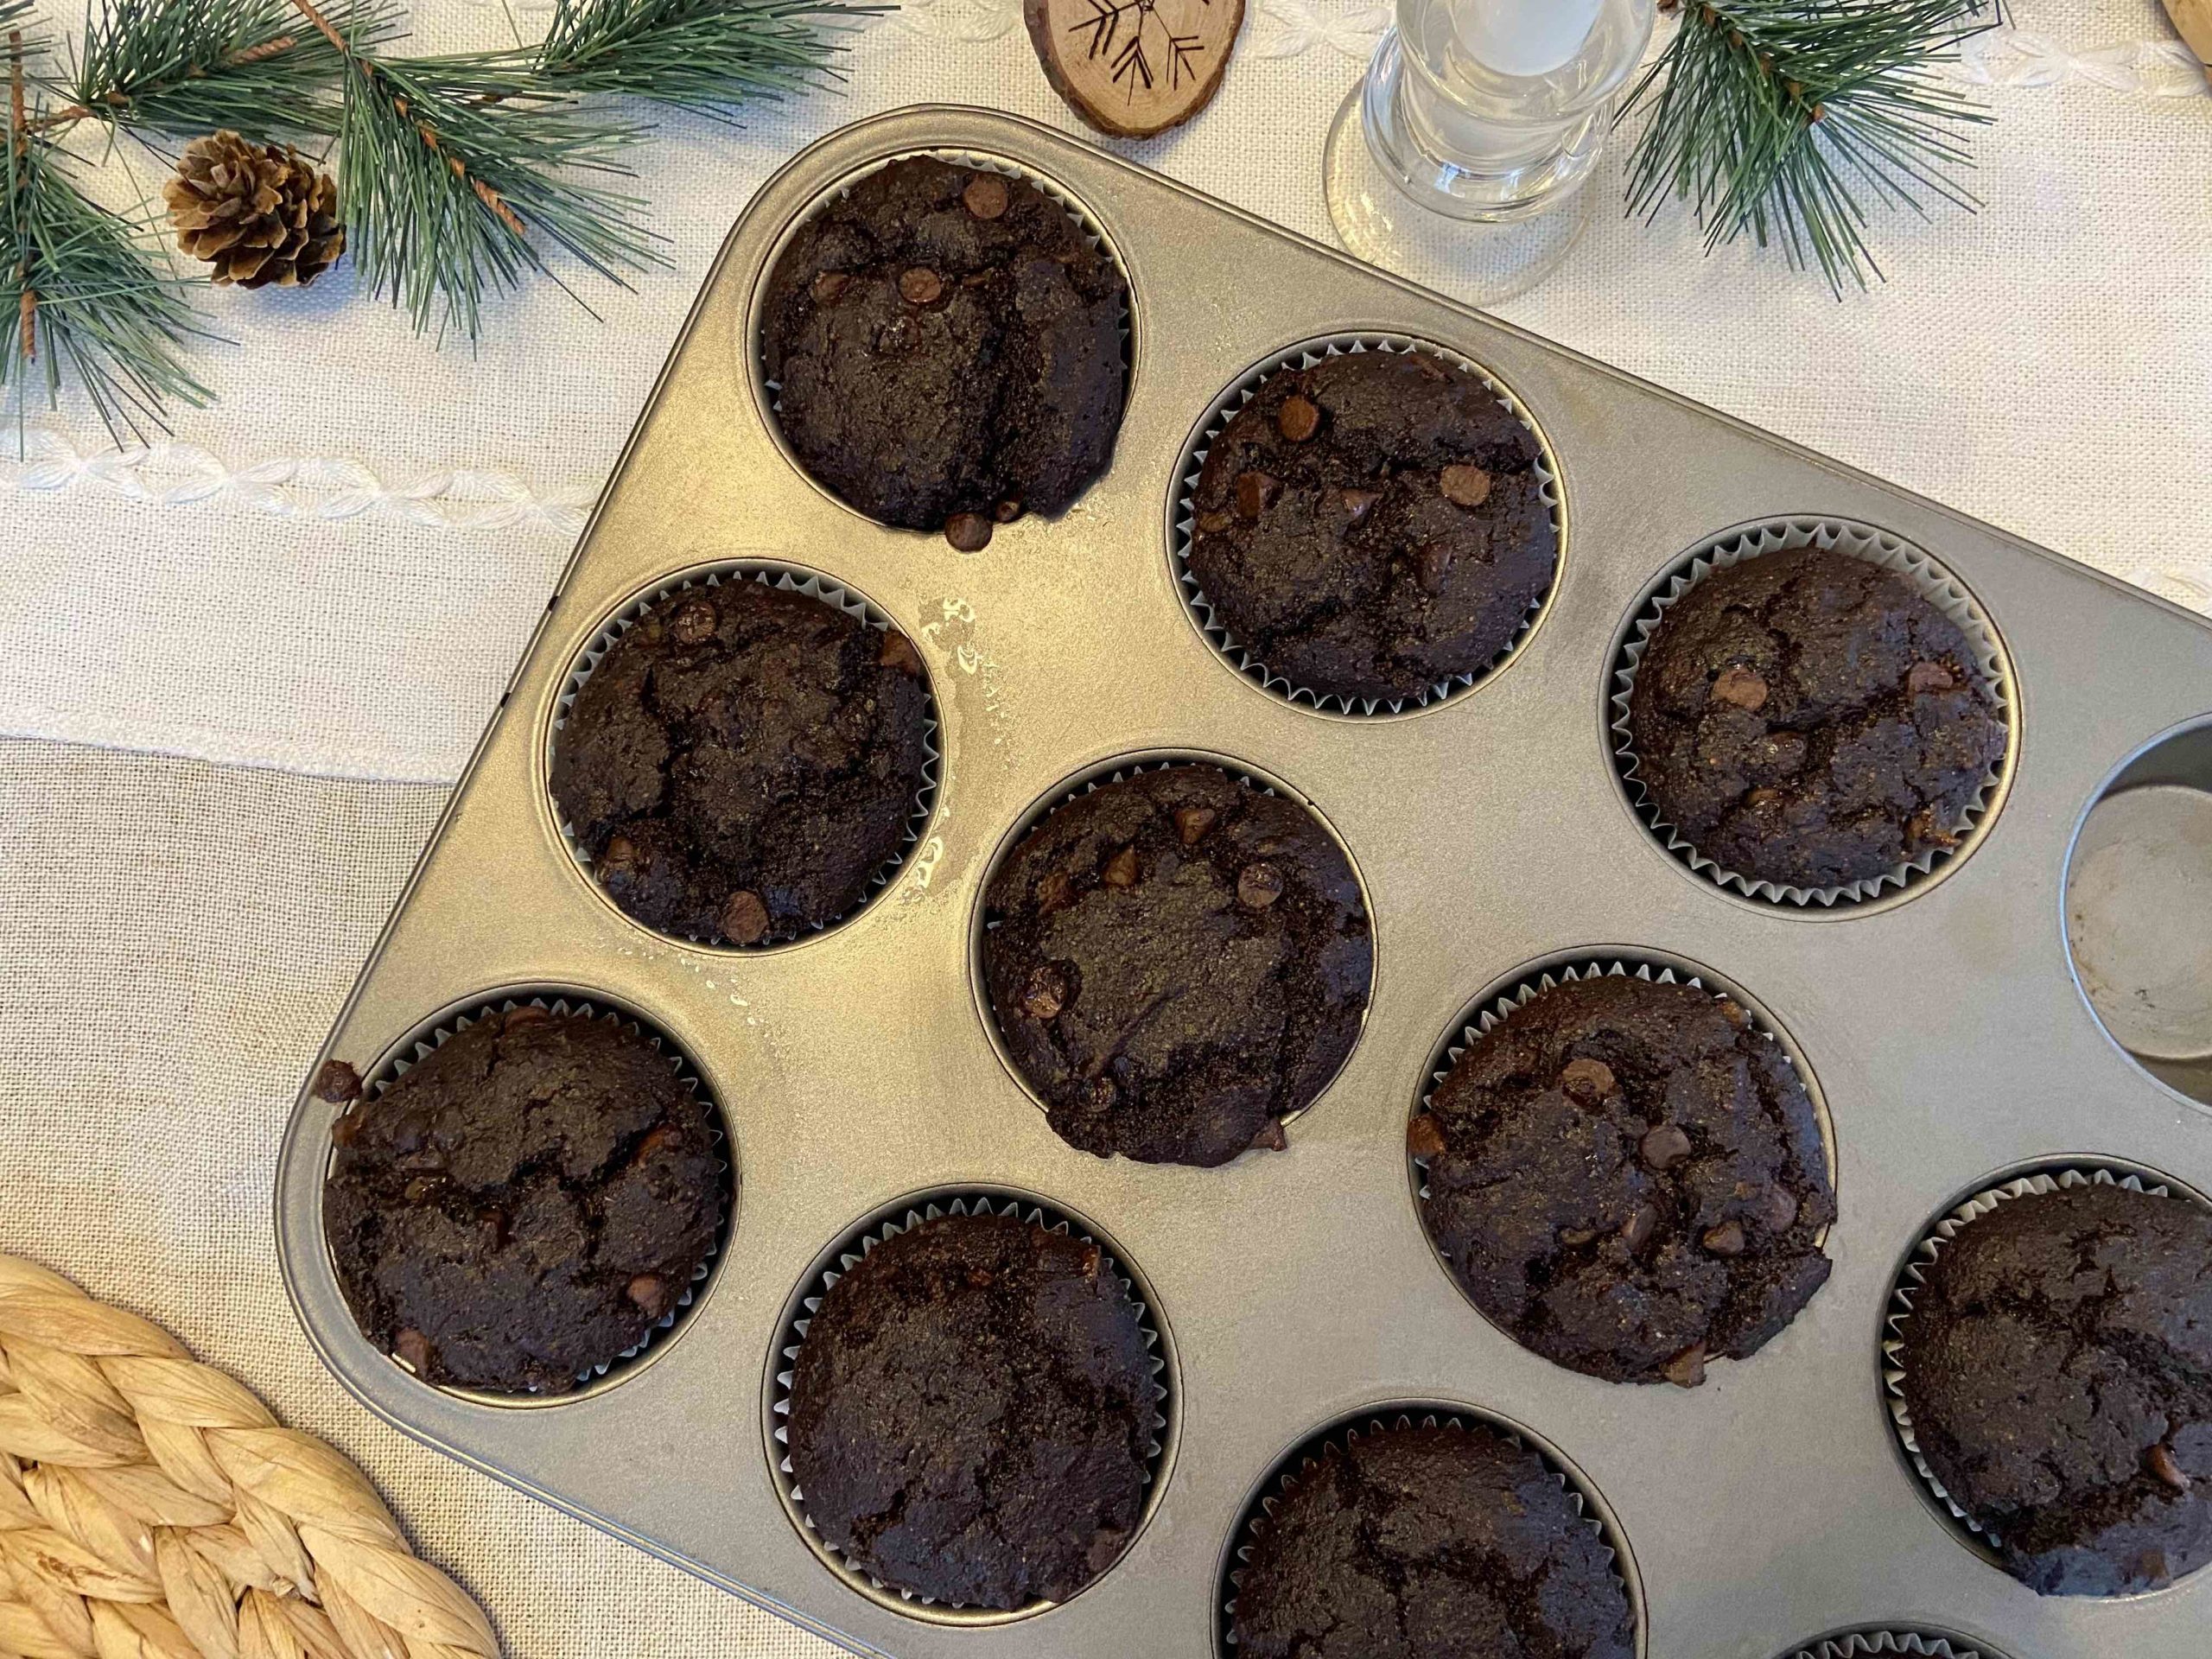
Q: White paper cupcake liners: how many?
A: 11